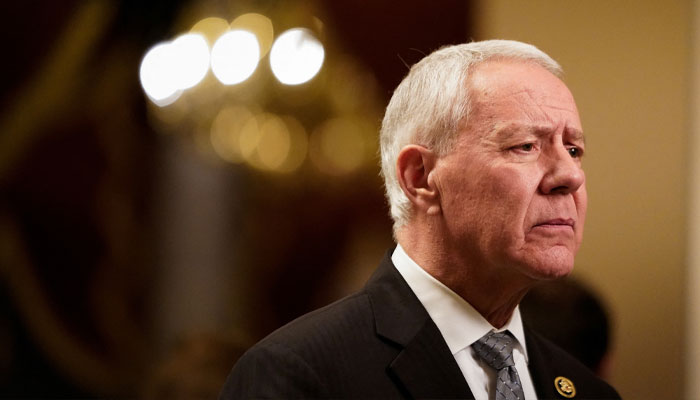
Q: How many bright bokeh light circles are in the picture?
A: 4